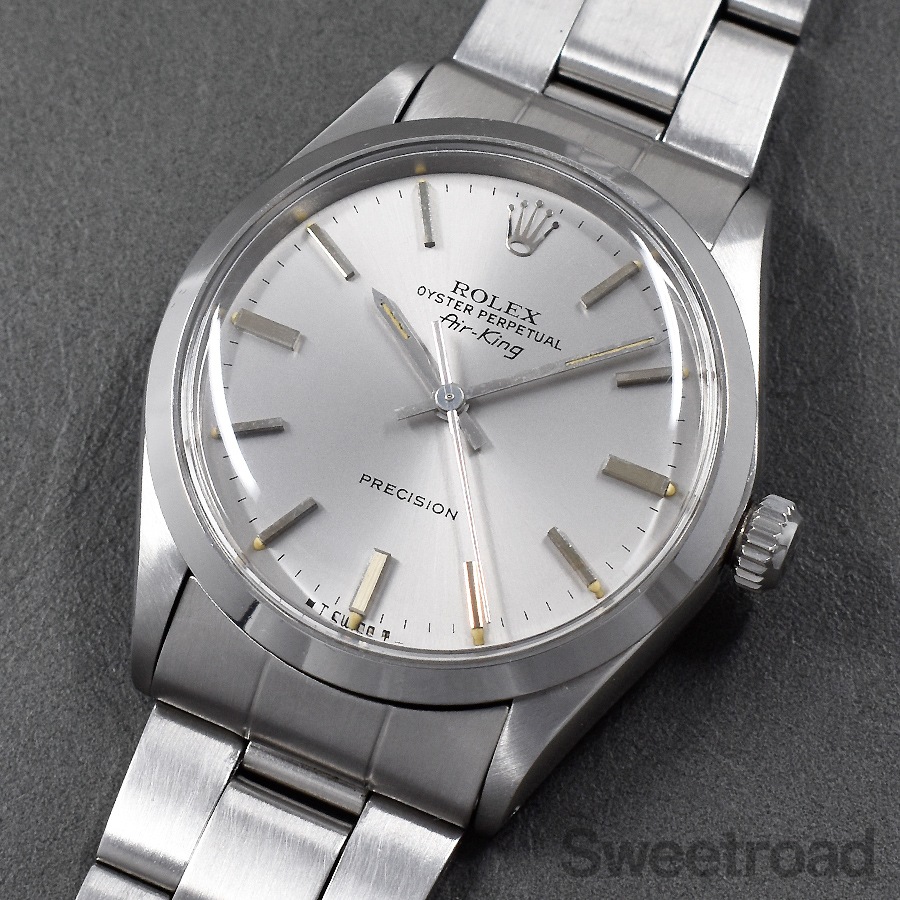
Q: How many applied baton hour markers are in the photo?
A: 11